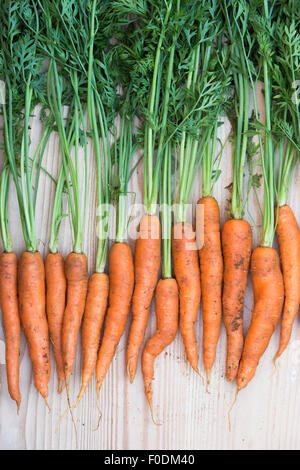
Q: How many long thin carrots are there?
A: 13